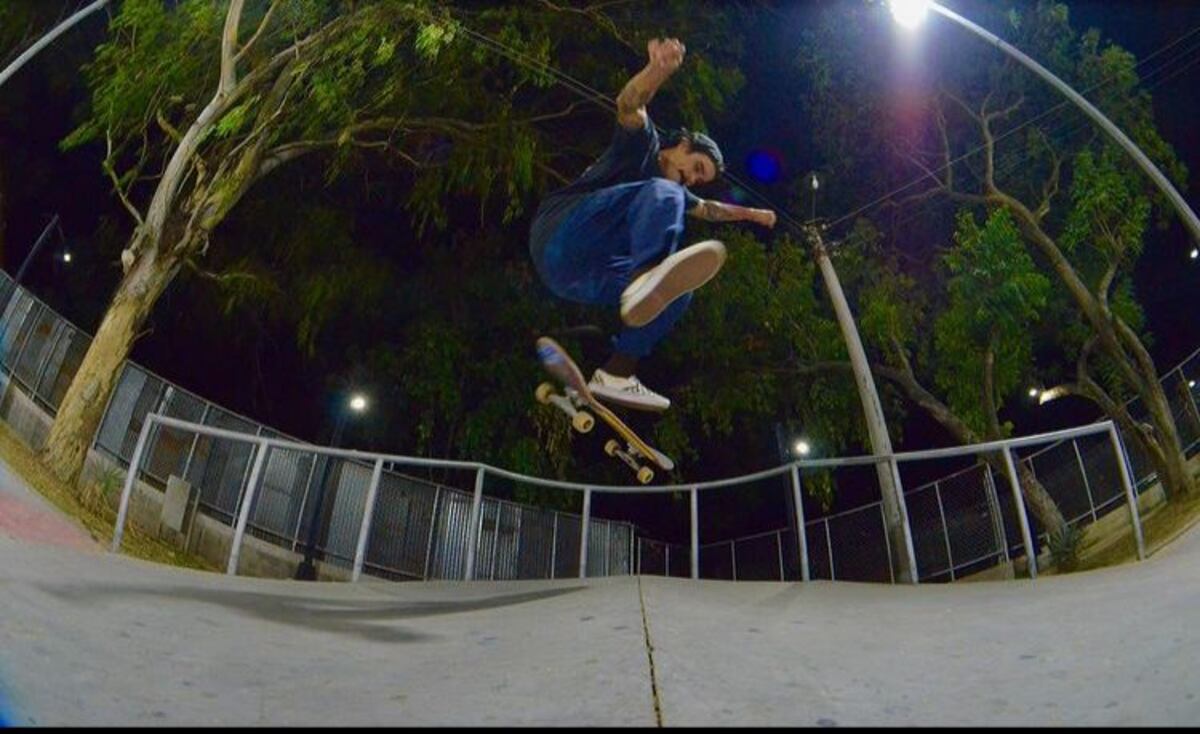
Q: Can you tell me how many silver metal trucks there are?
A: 2